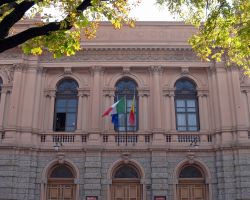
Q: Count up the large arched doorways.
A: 3